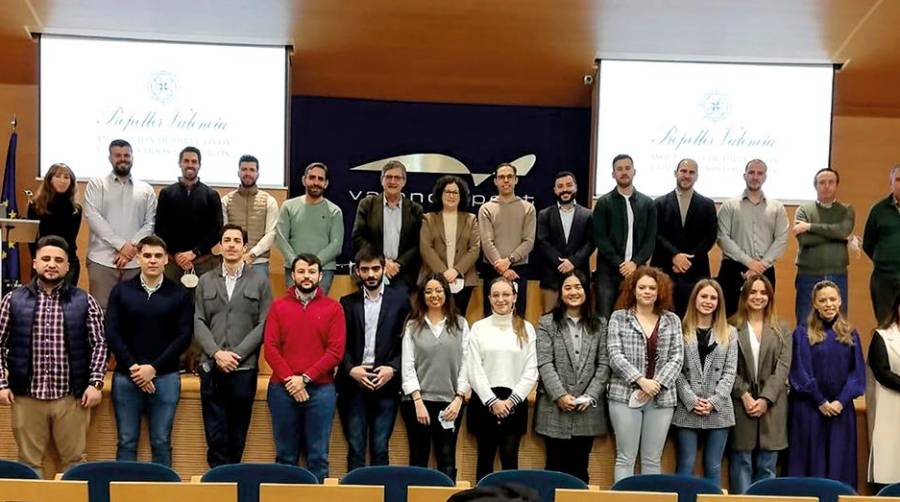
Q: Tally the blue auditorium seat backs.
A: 8